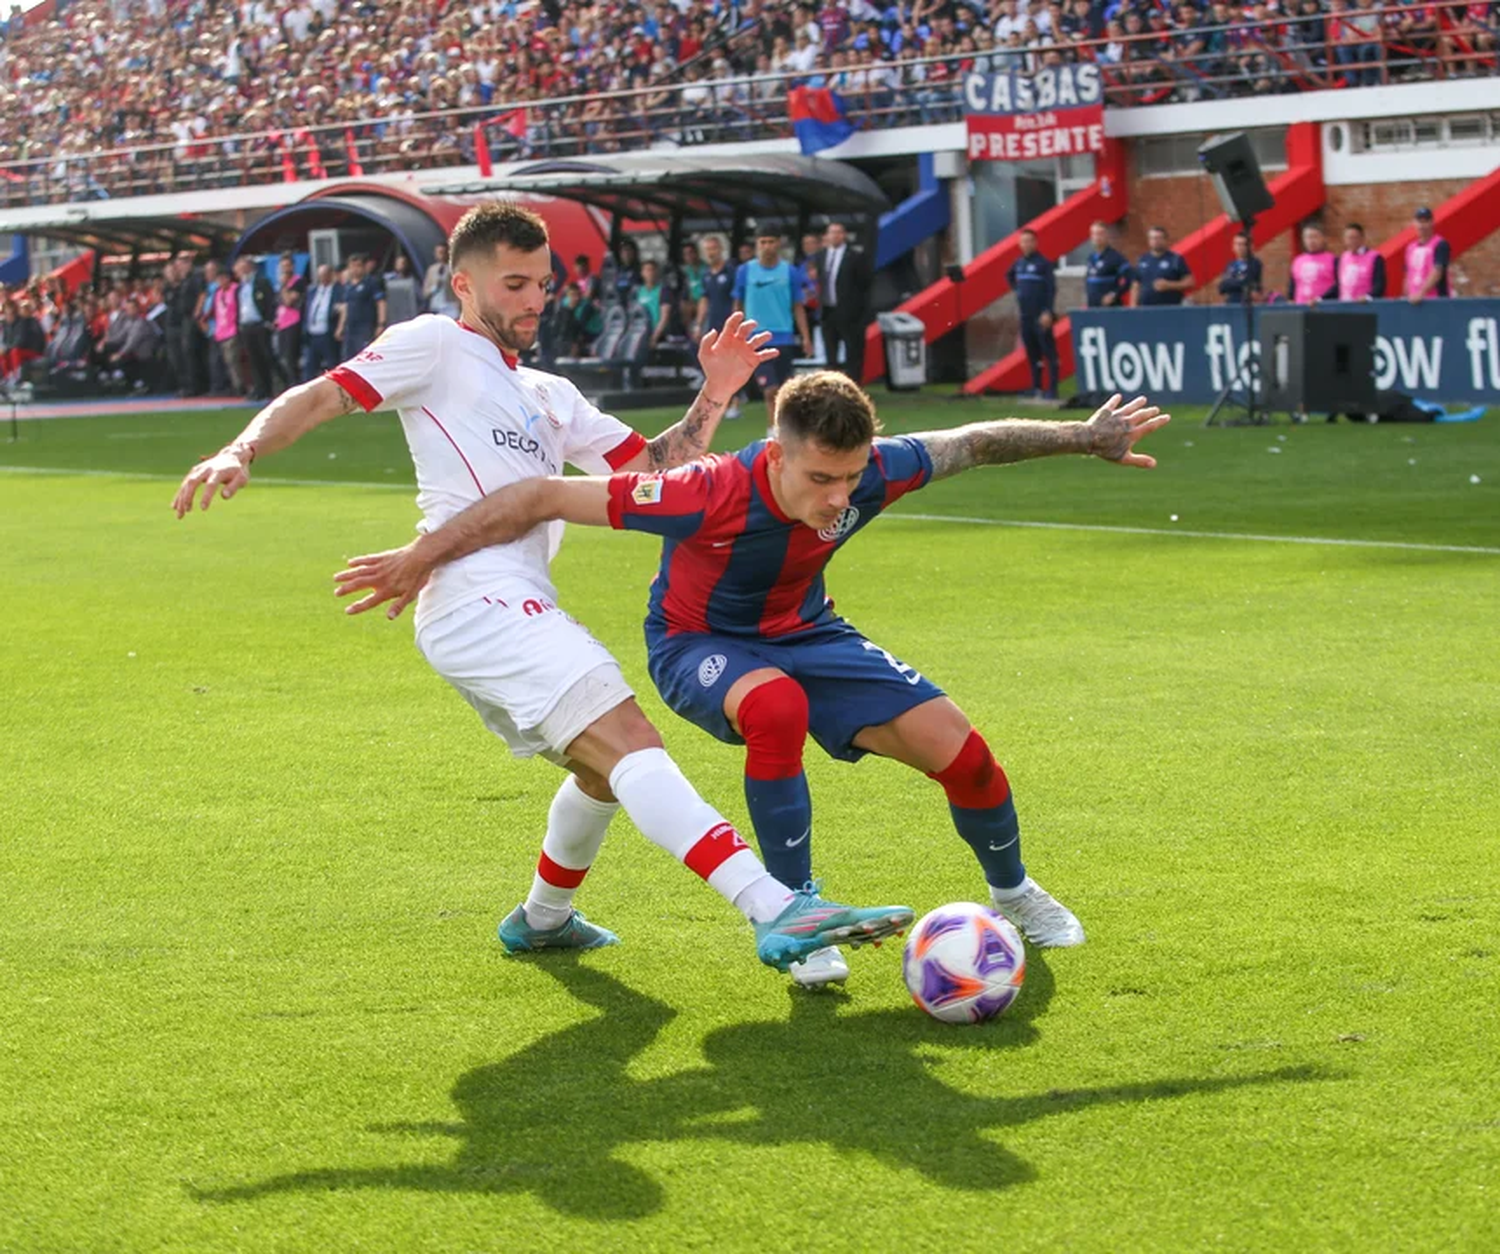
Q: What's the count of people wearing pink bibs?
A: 5